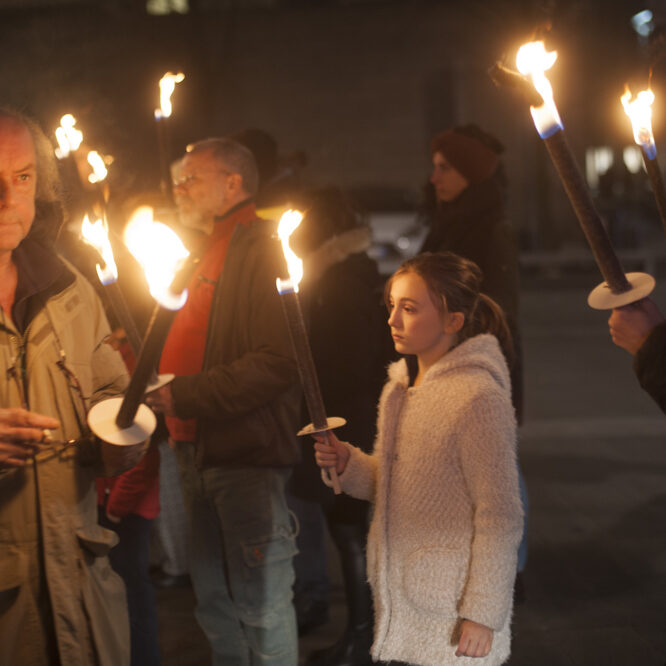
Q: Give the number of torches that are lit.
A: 8